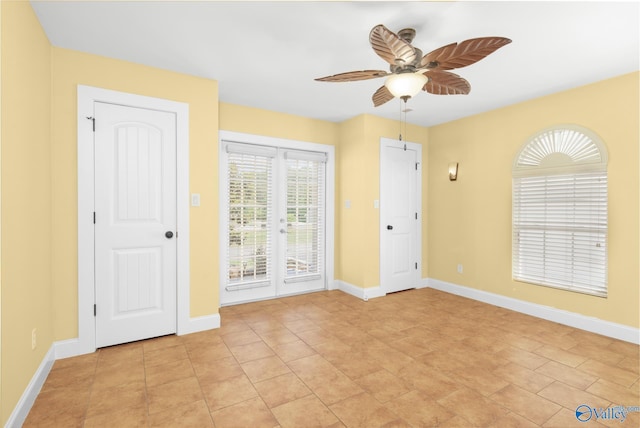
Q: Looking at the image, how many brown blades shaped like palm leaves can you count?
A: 5